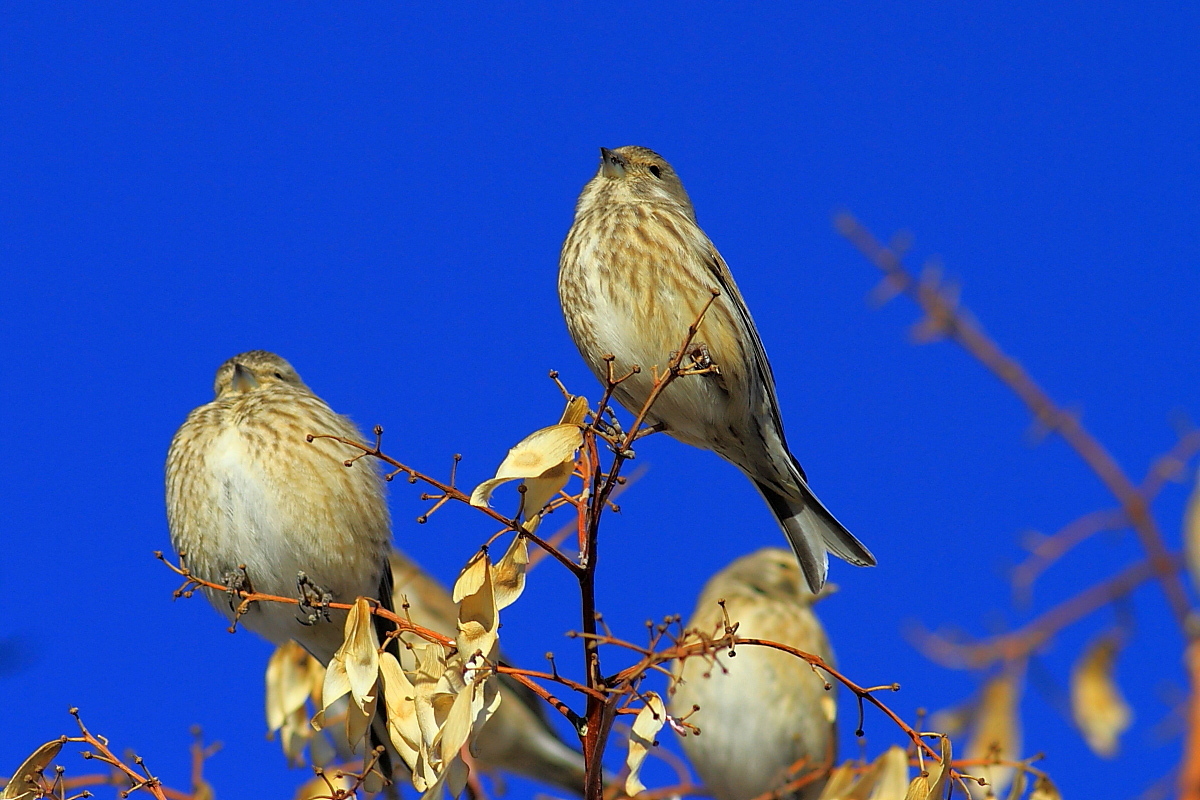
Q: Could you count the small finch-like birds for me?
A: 4